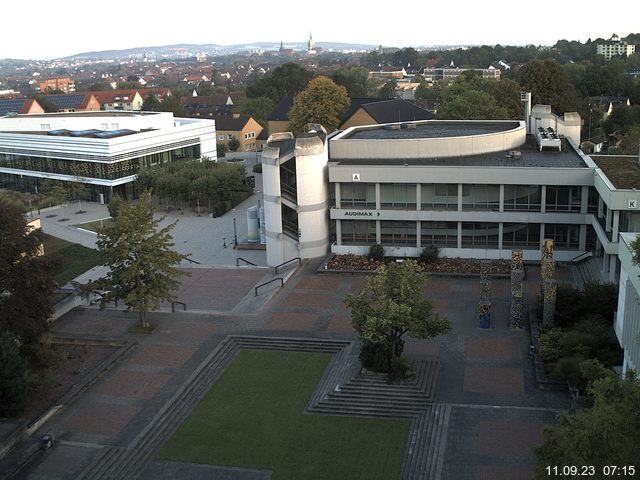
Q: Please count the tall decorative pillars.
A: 3